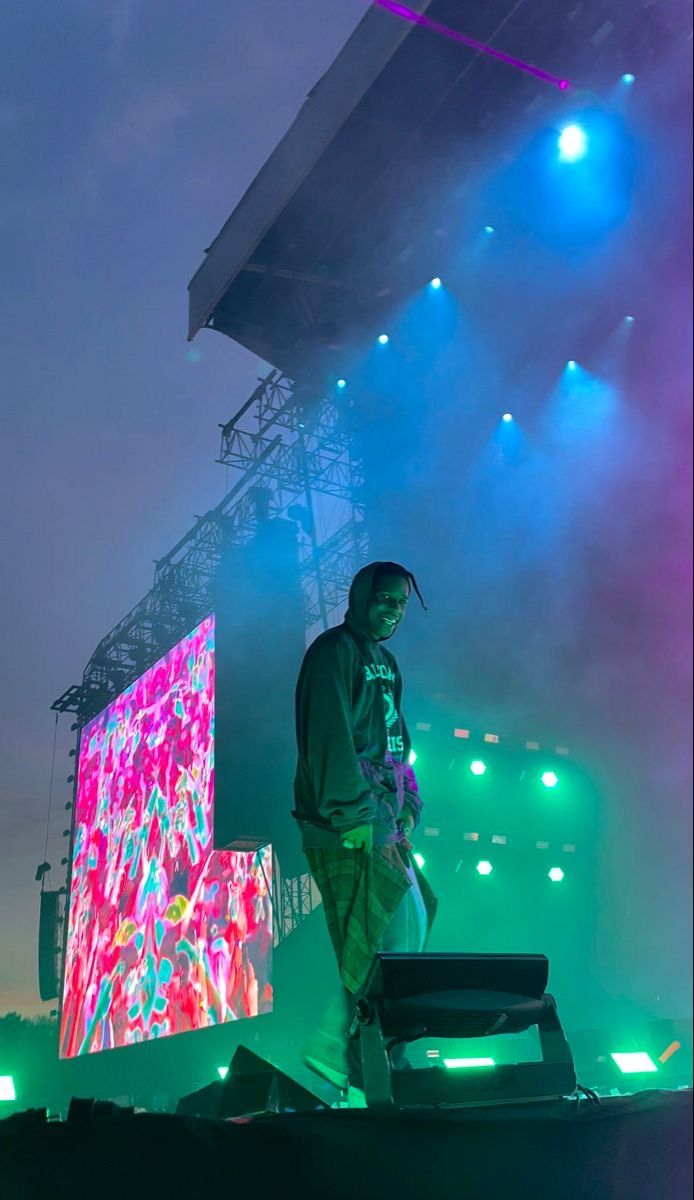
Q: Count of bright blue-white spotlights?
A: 9